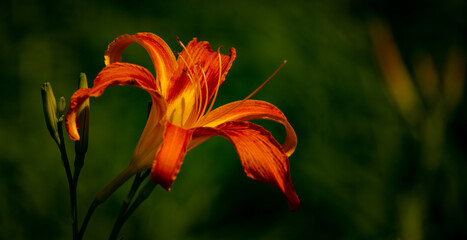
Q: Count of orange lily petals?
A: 6